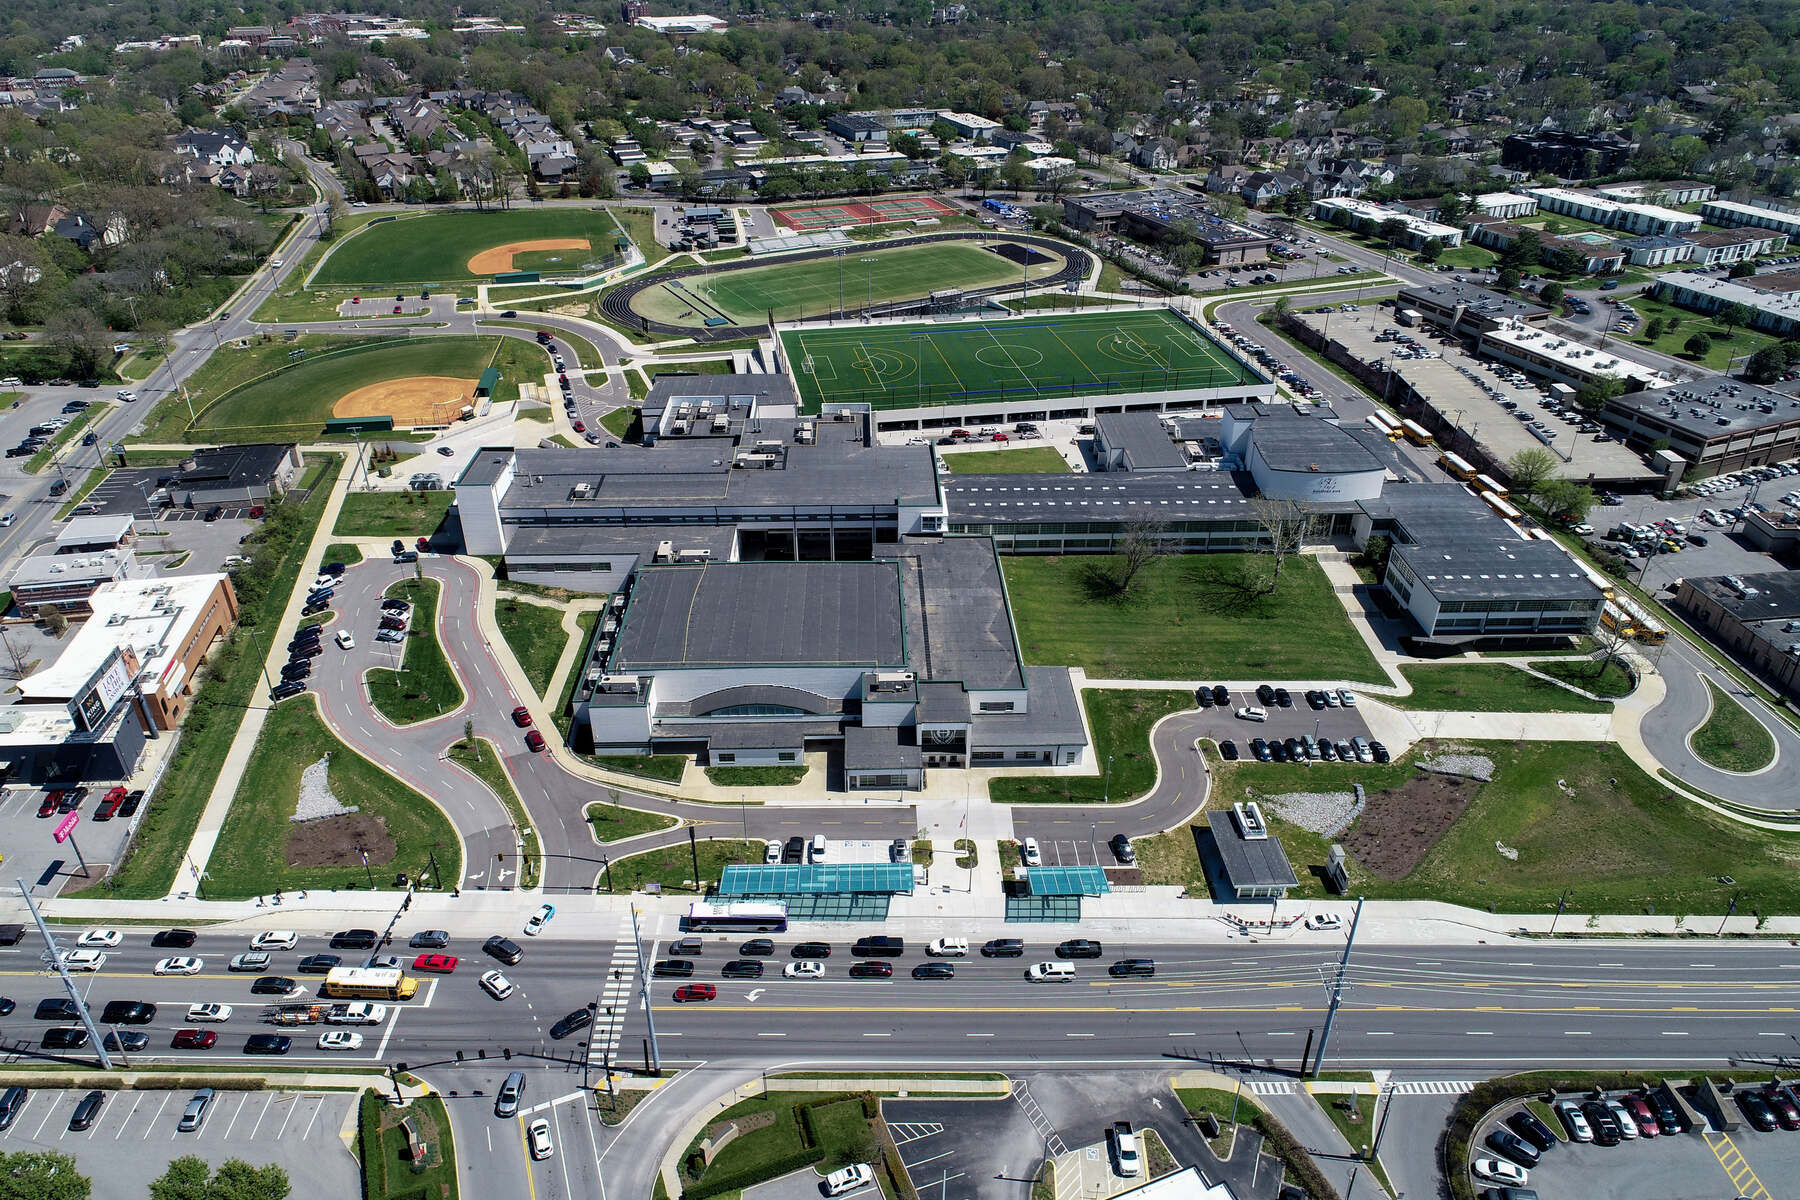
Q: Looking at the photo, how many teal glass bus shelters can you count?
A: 2